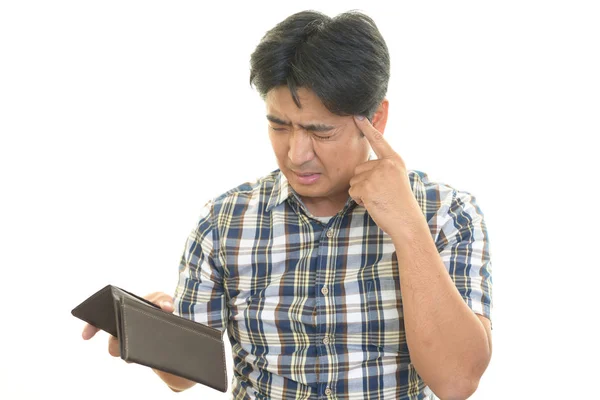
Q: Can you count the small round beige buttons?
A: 4